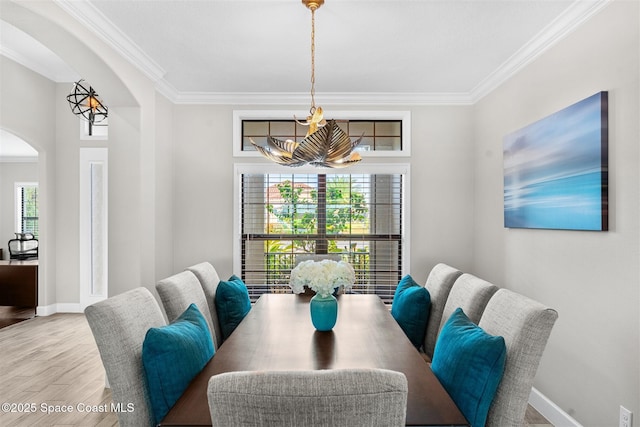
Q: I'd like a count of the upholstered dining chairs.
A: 8